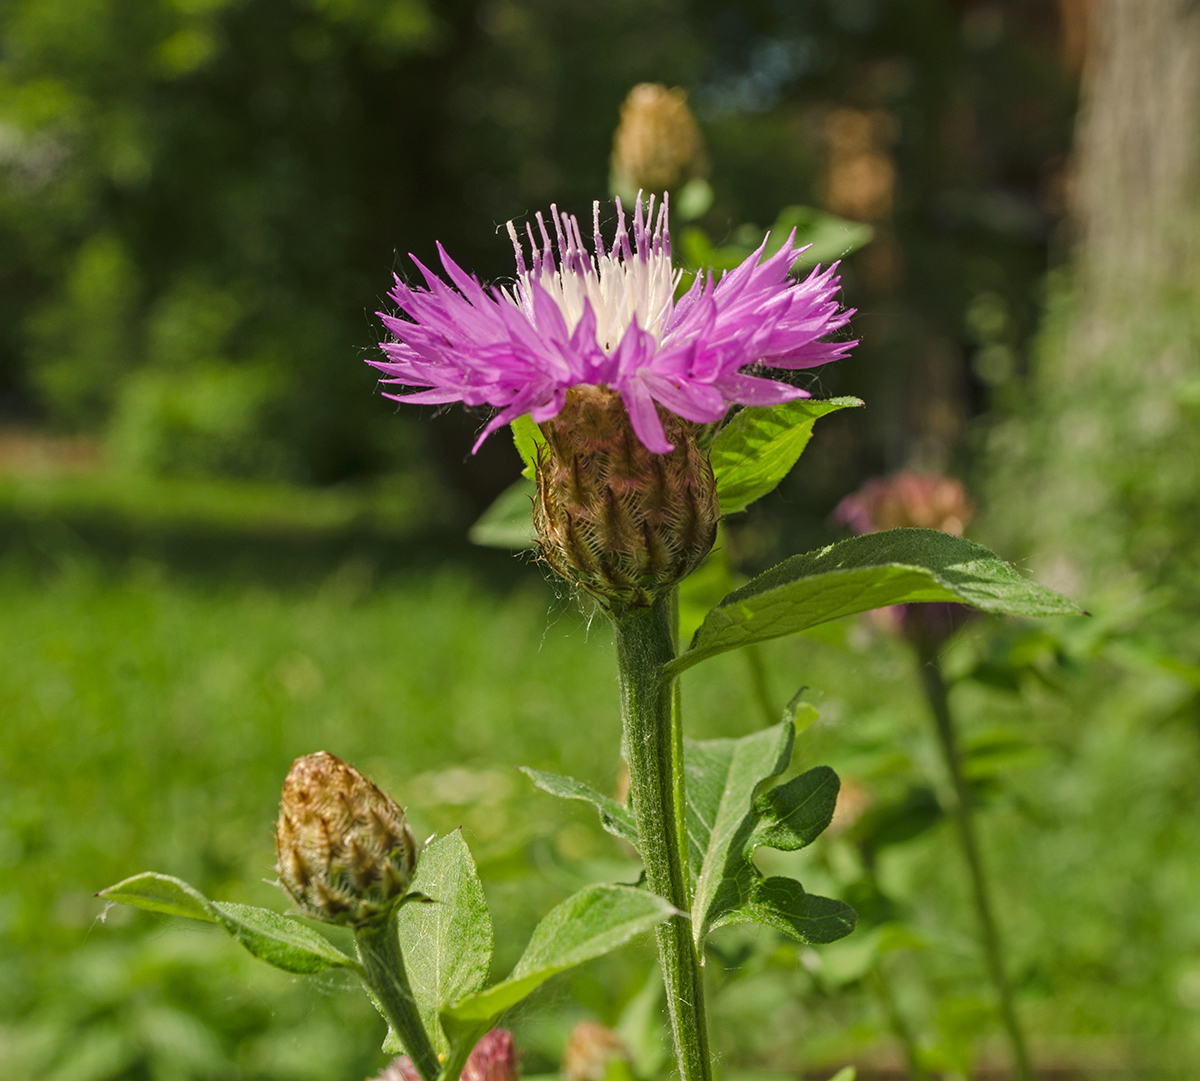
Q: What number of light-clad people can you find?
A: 0